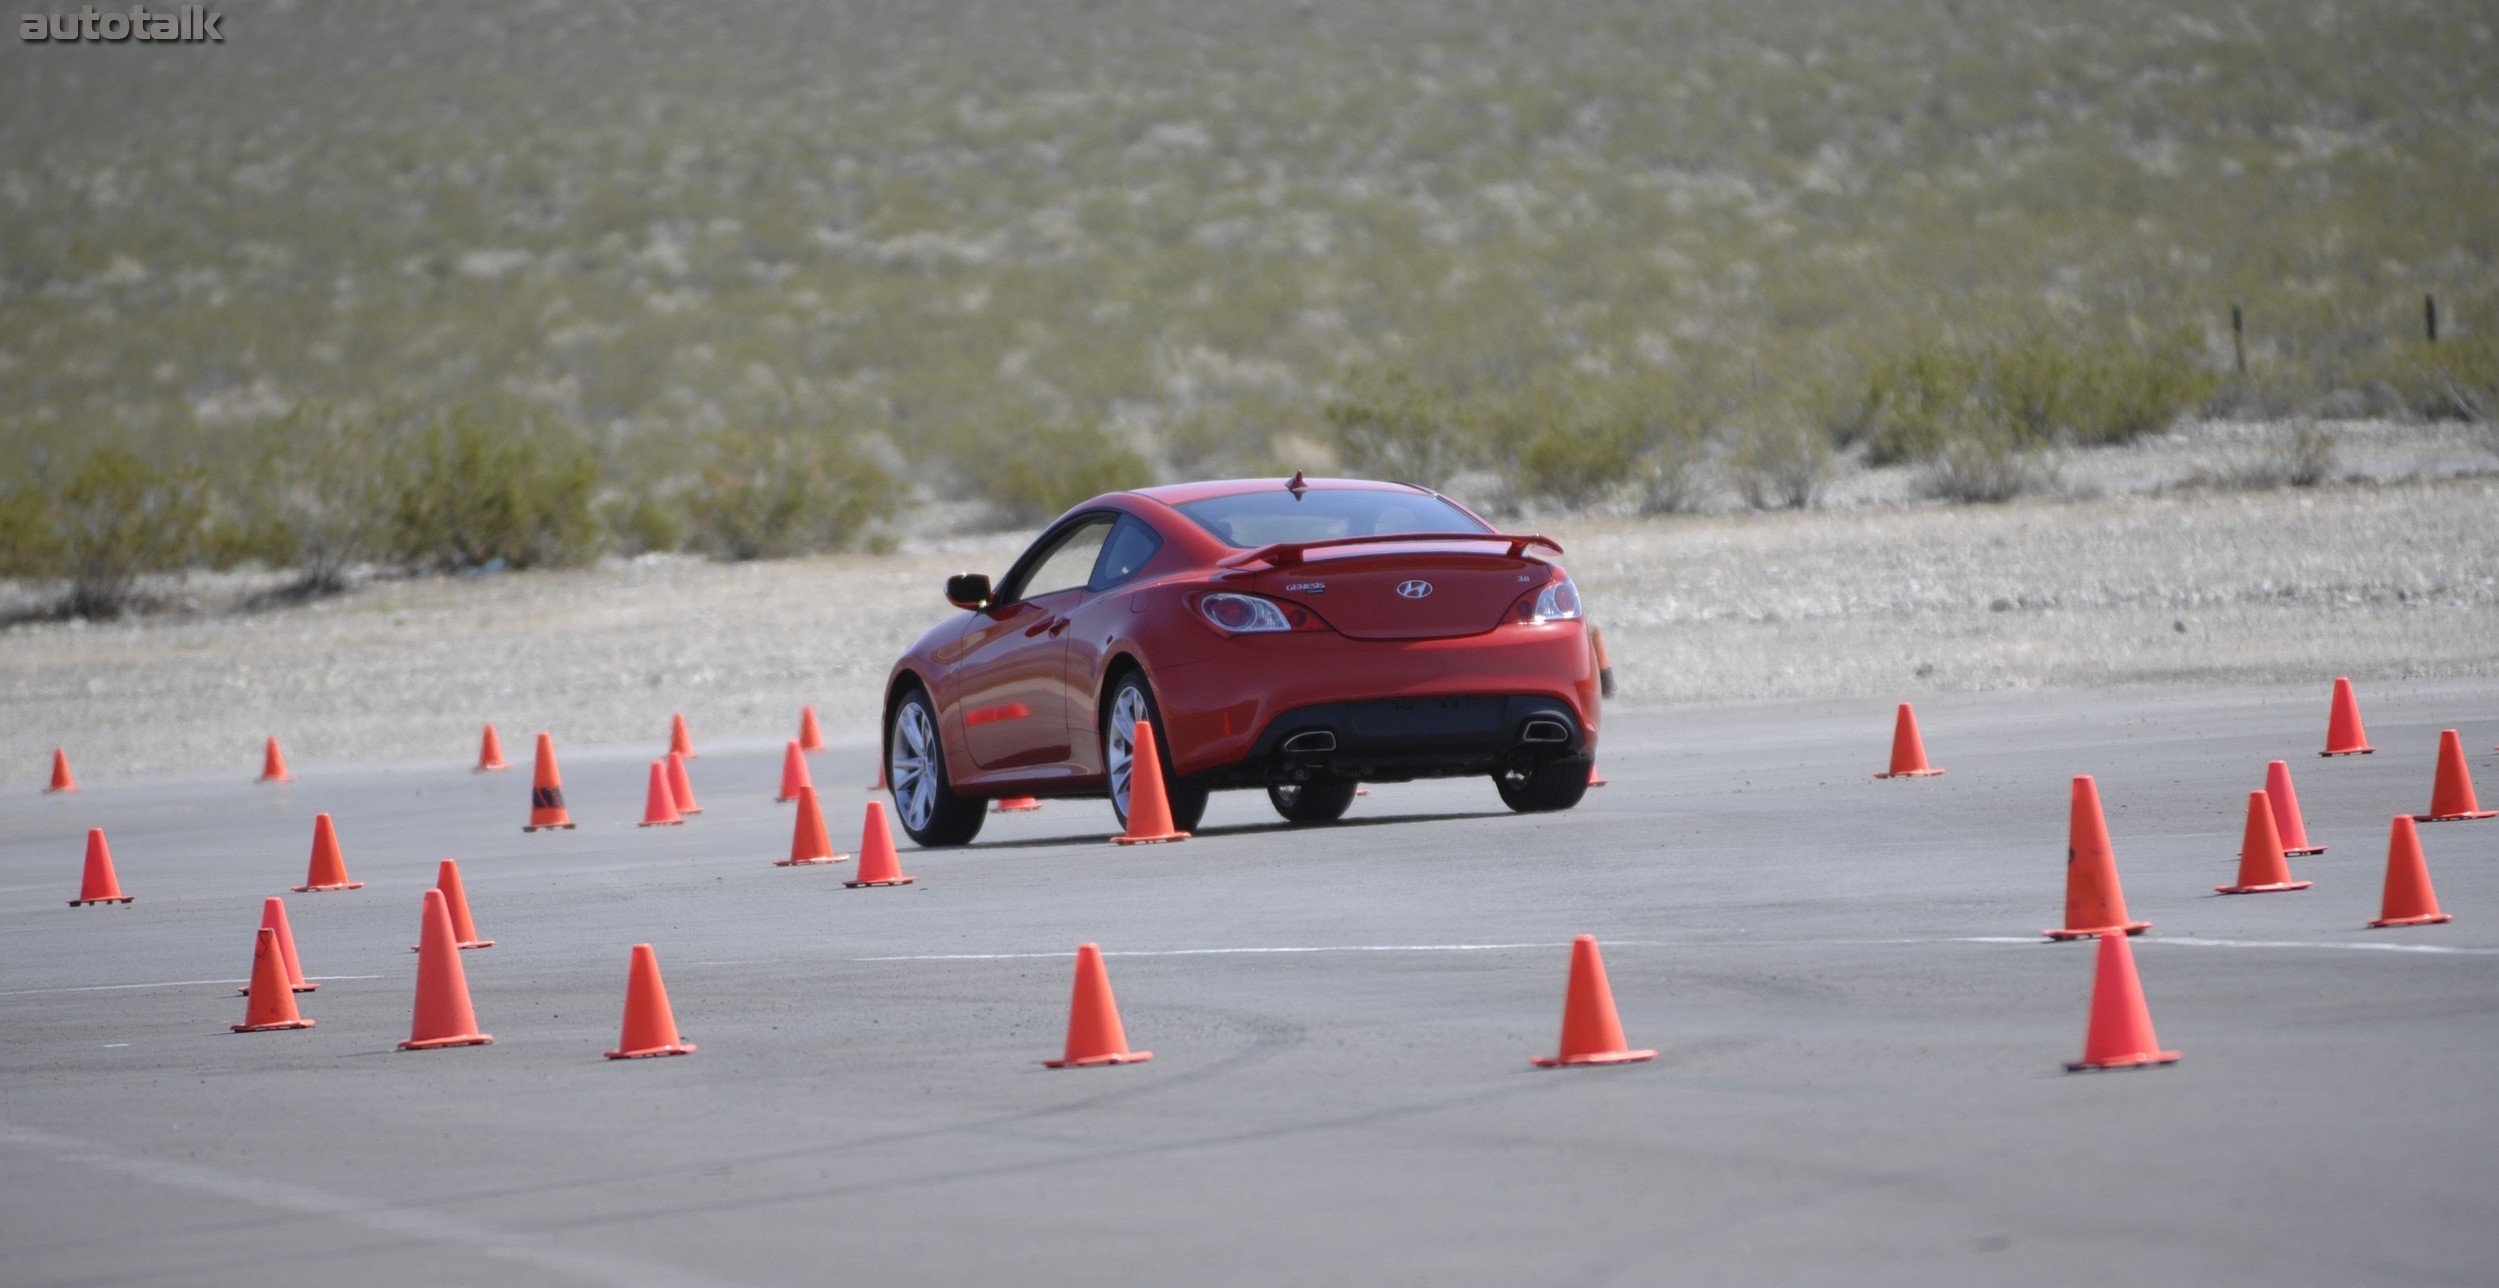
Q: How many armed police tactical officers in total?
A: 0